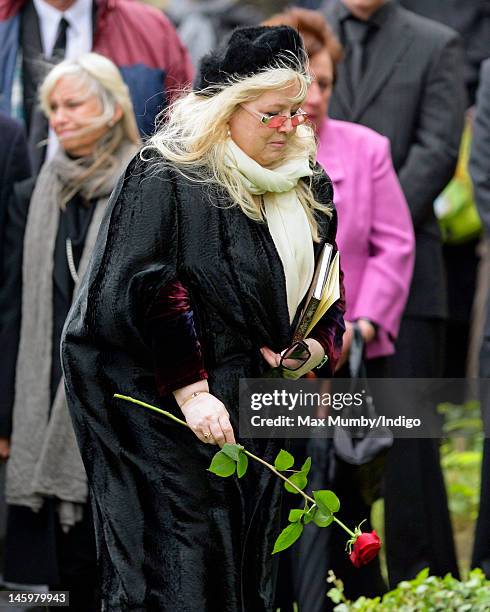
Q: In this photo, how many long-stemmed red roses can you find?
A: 1